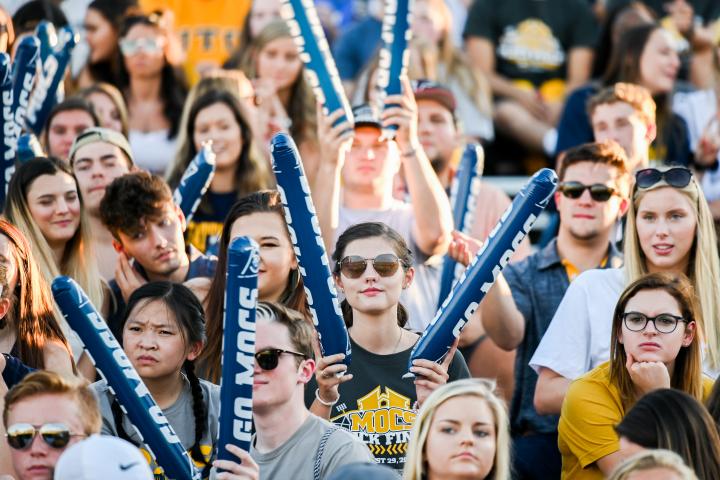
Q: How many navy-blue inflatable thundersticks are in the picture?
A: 13